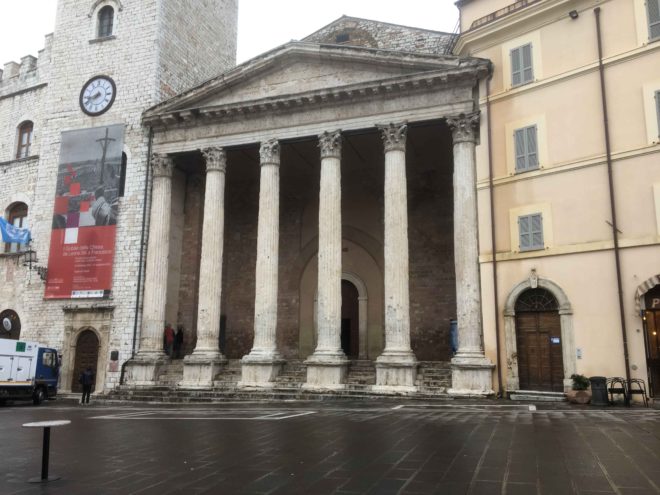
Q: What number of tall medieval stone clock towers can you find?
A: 1